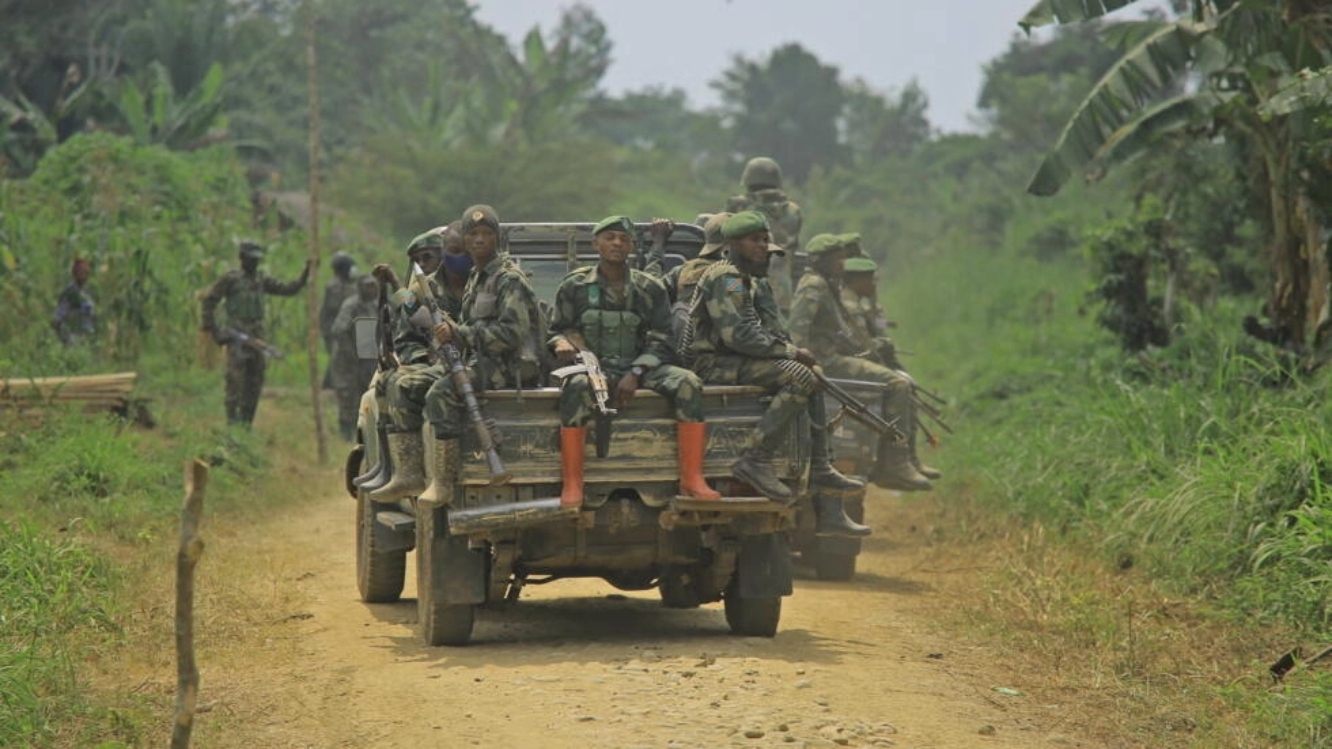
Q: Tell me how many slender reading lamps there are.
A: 0